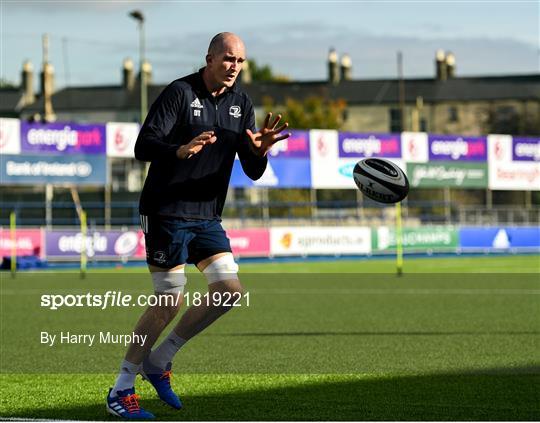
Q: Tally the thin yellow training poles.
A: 3